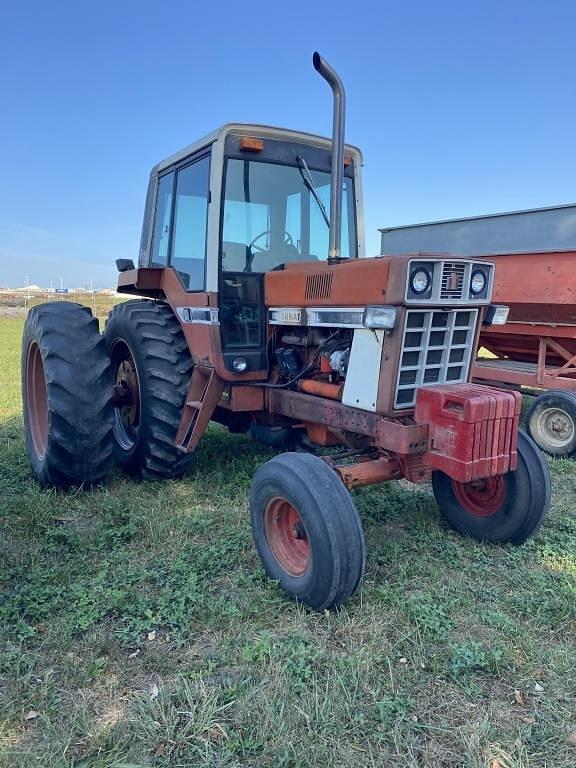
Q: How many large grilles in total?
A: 1